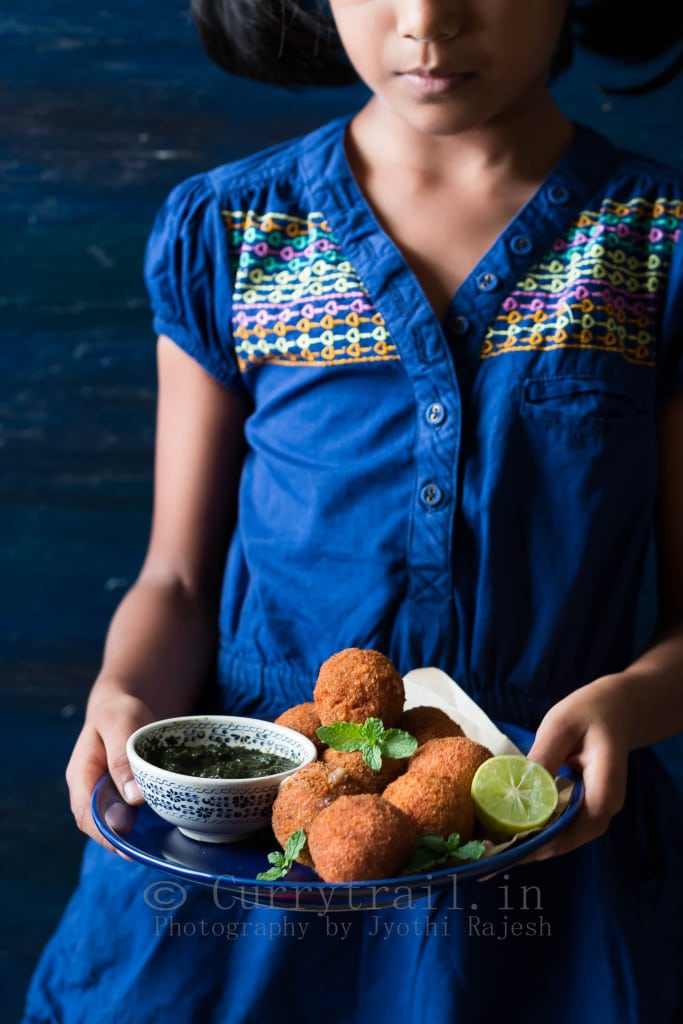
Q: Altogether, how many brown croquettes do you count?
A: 8